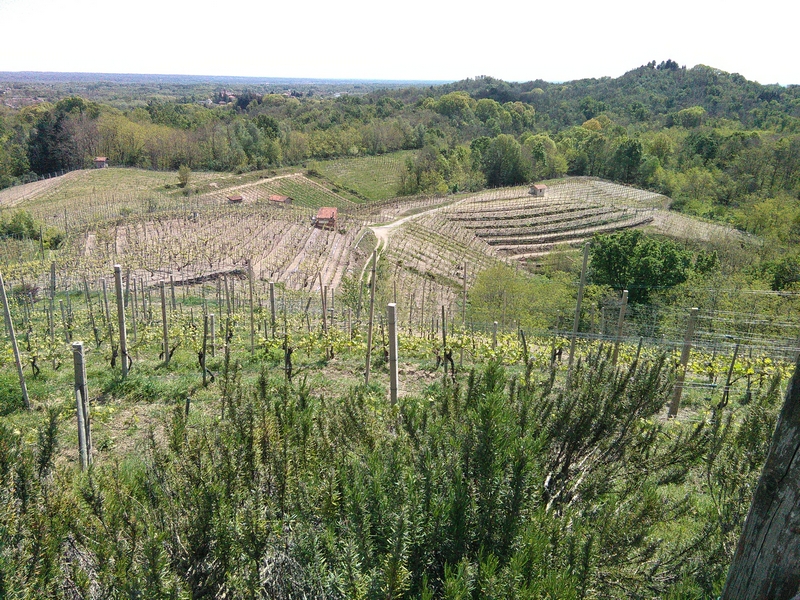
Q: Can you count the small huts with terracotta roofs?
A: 5